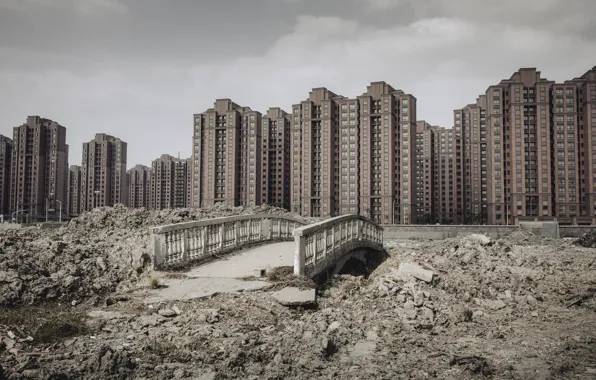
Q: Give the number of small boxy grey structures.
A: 1